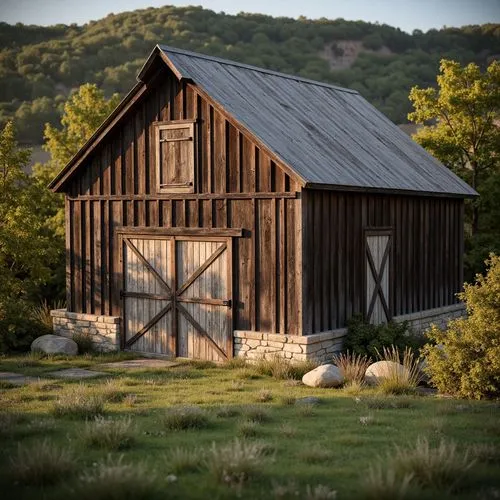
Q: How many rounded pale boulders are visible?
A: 3